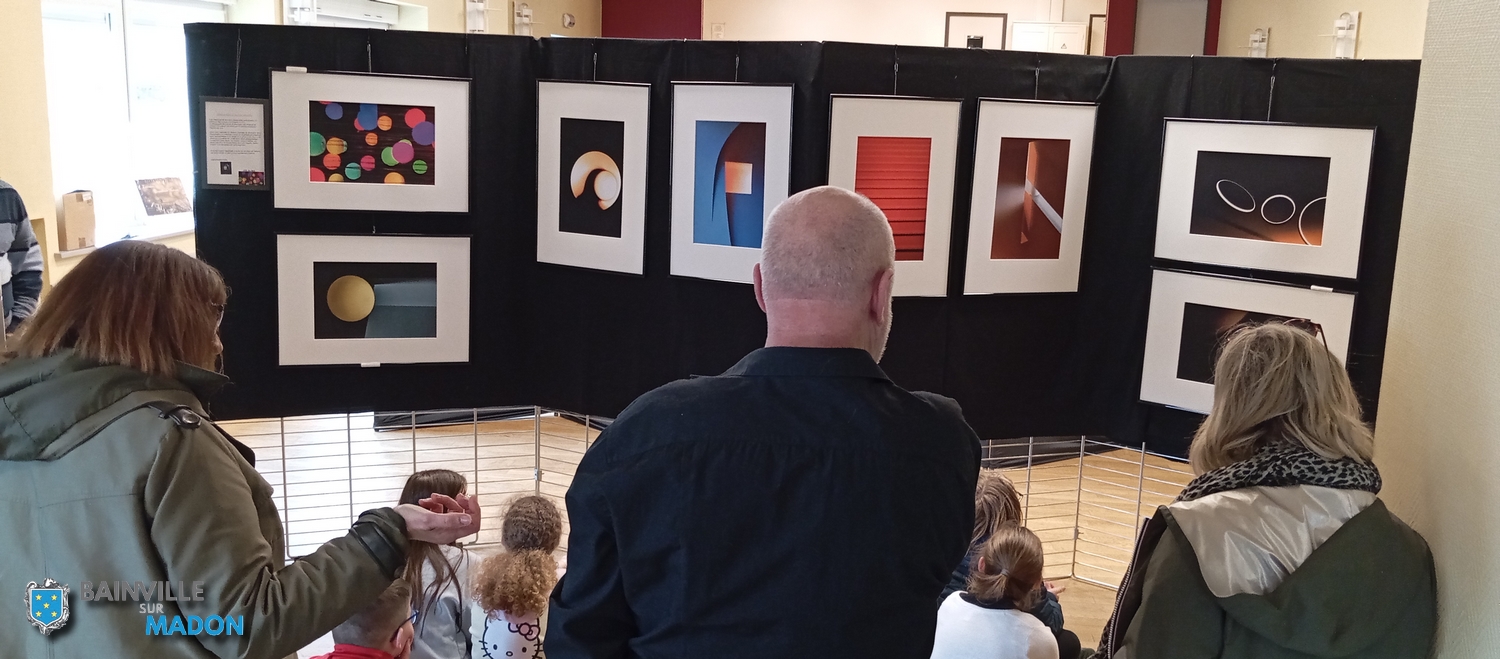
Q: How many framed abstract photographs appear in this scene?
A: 8